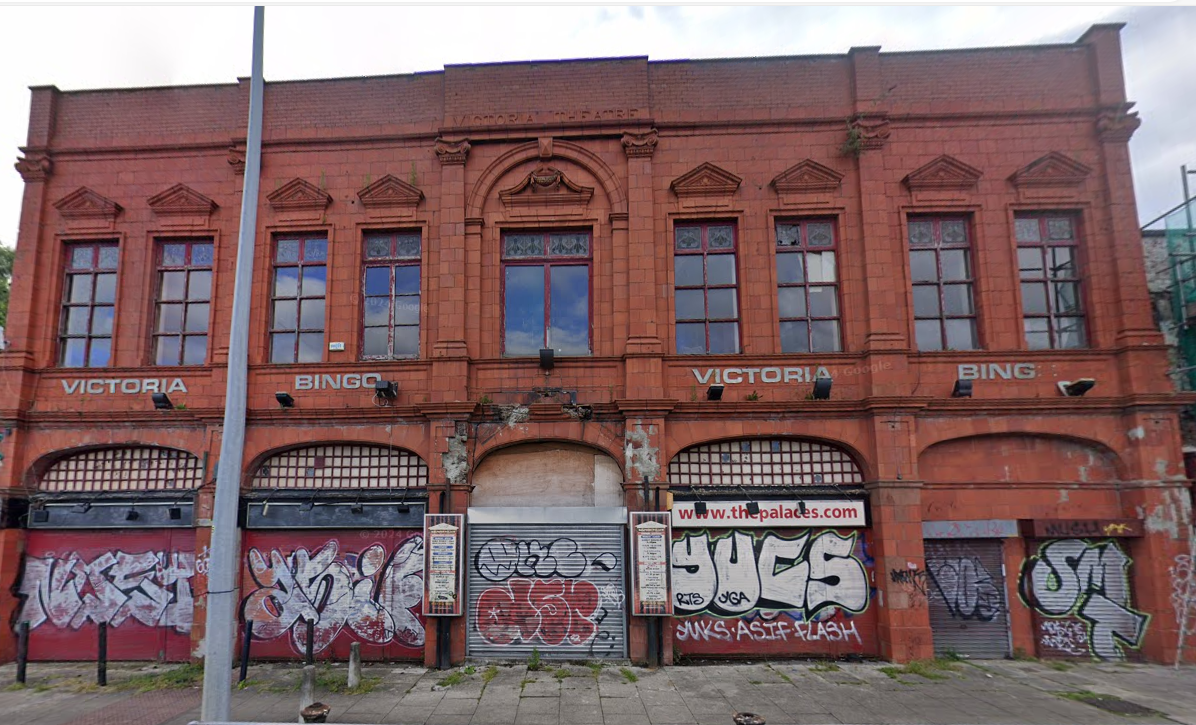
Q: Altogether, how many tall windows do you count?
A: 9